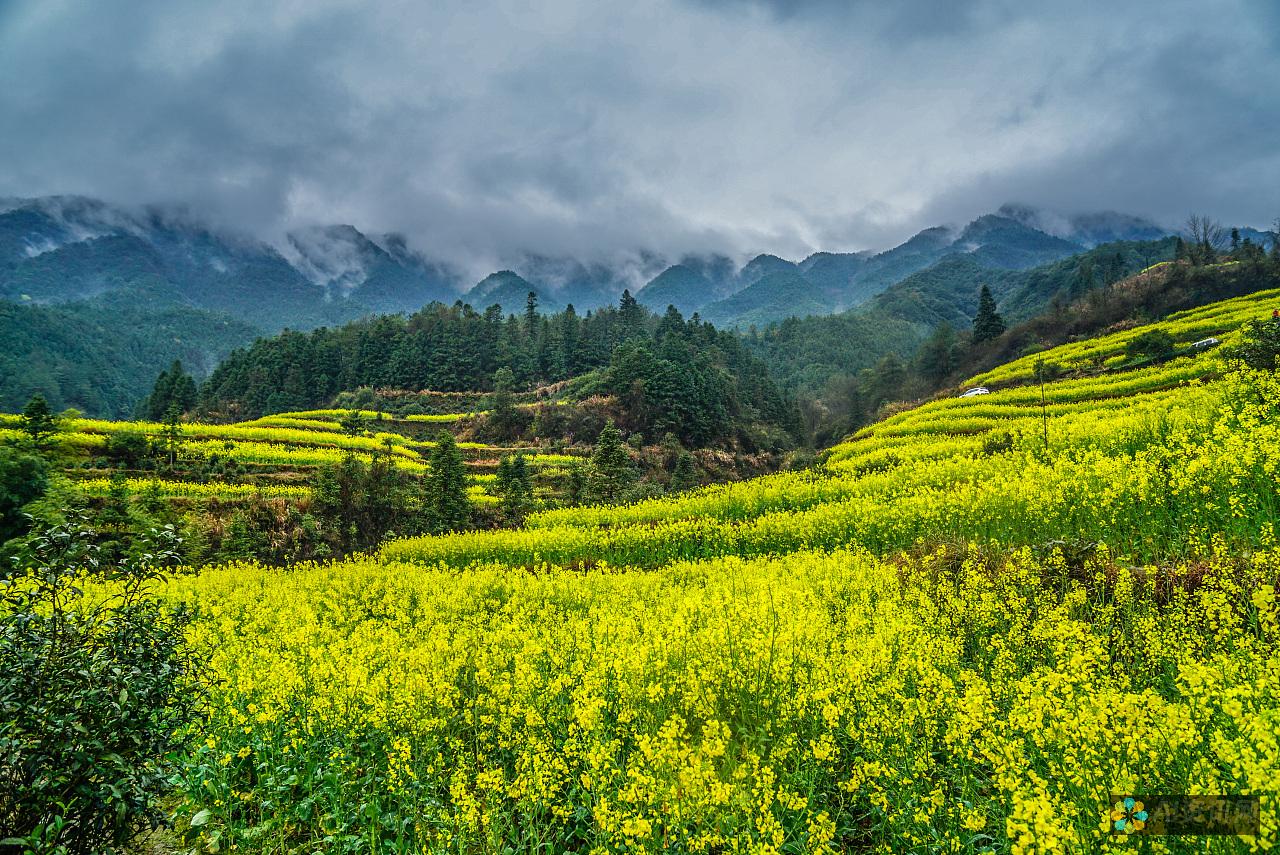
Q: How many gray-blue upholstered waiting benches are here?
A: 0